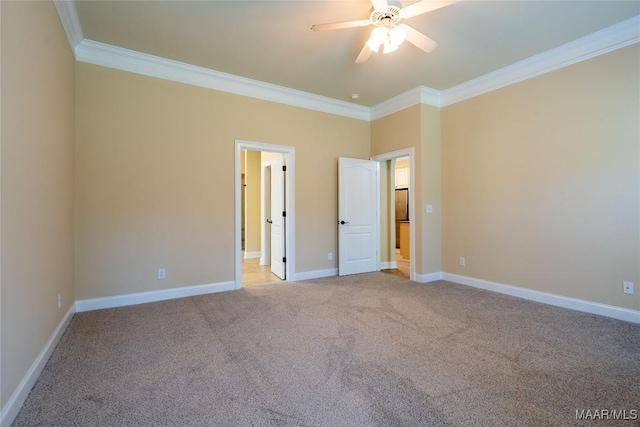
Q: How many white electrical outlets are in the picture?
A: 5